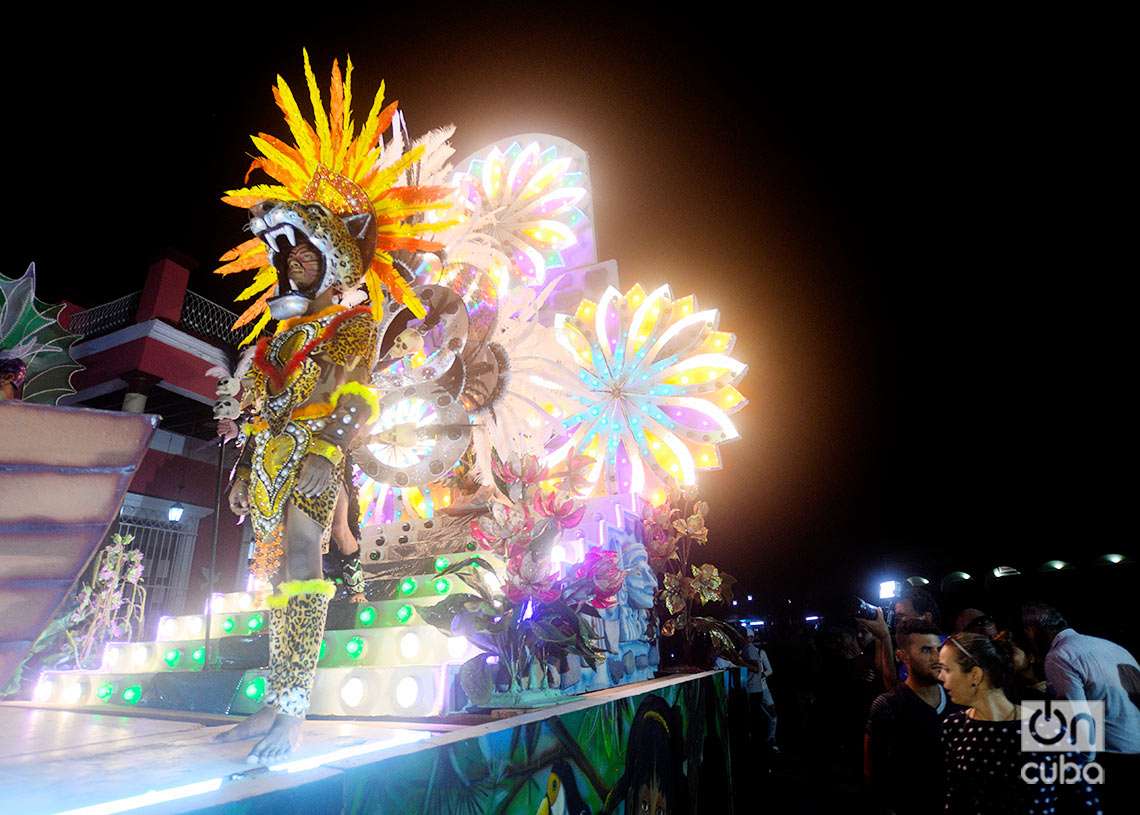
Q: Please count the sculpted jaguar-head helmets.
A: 1